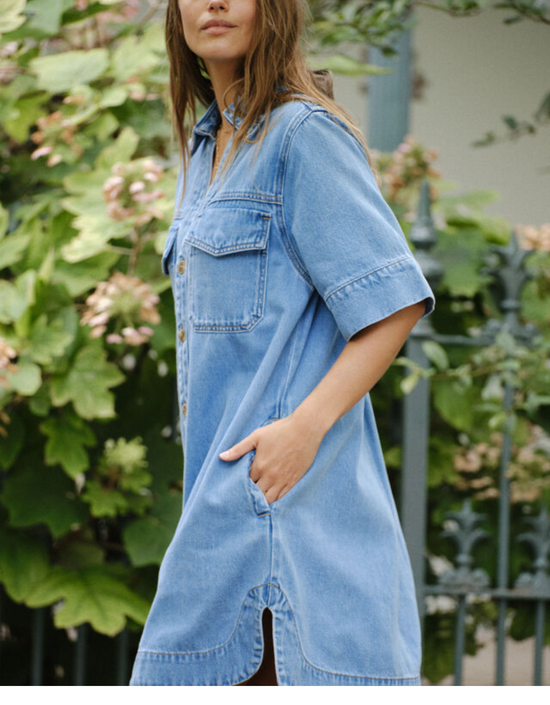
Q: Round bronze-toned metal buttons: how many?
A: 3